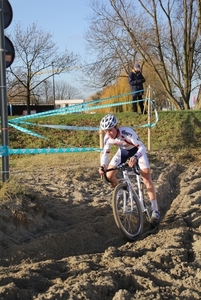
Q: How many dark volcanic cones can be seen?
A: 0